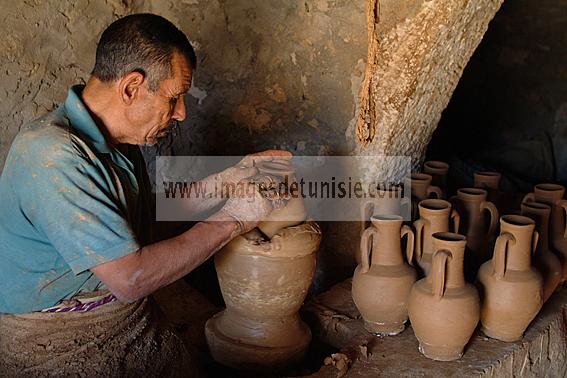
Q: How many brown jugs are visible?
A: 11